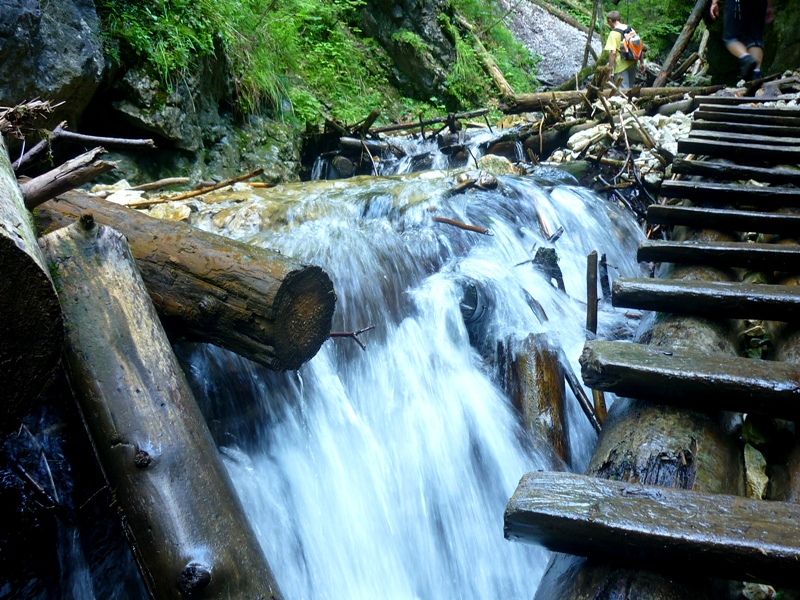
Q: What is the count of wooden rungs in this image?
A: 13